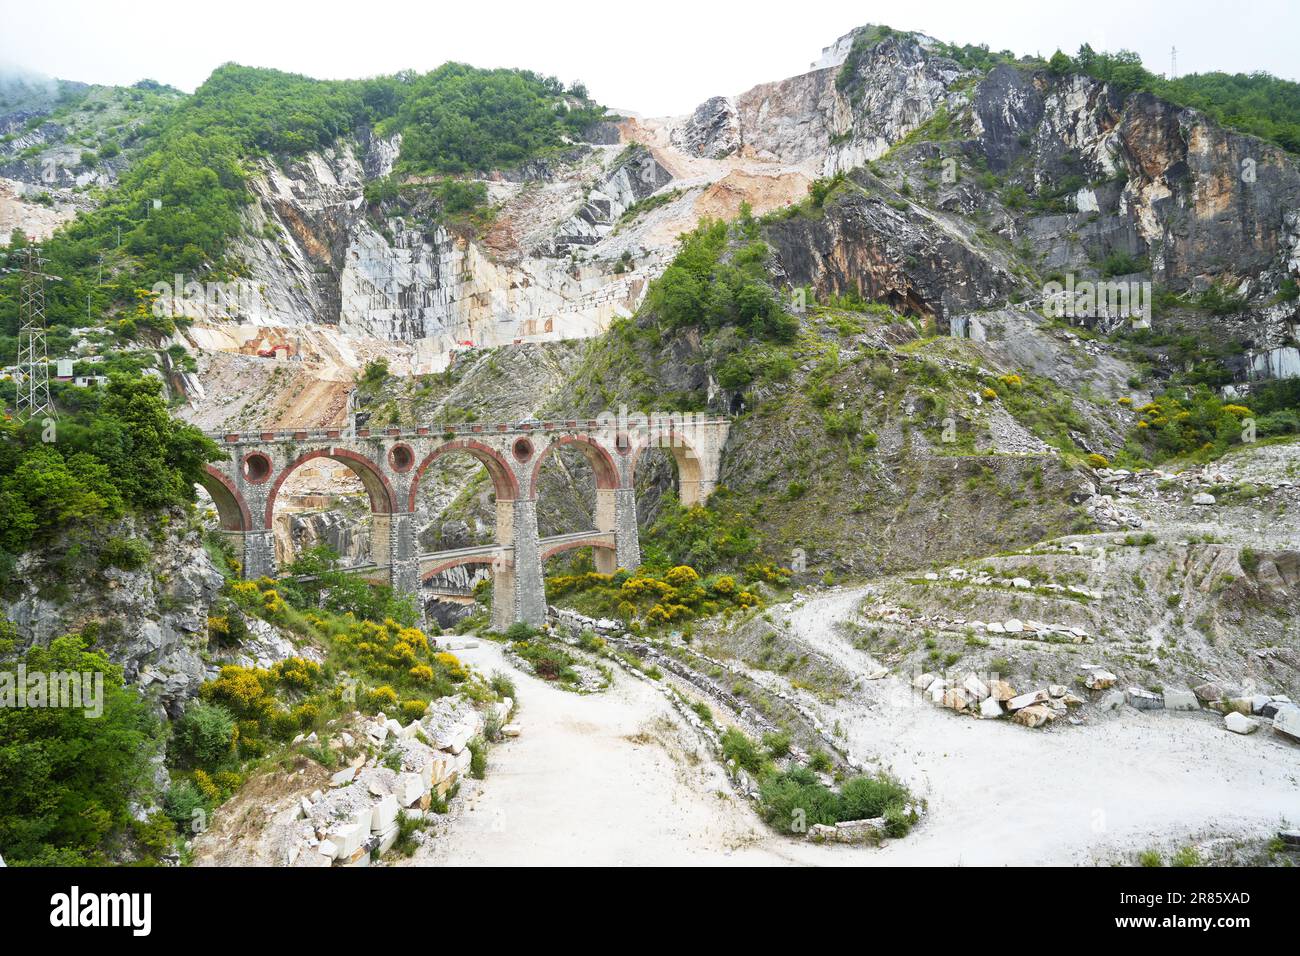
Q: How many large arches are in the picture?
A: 5